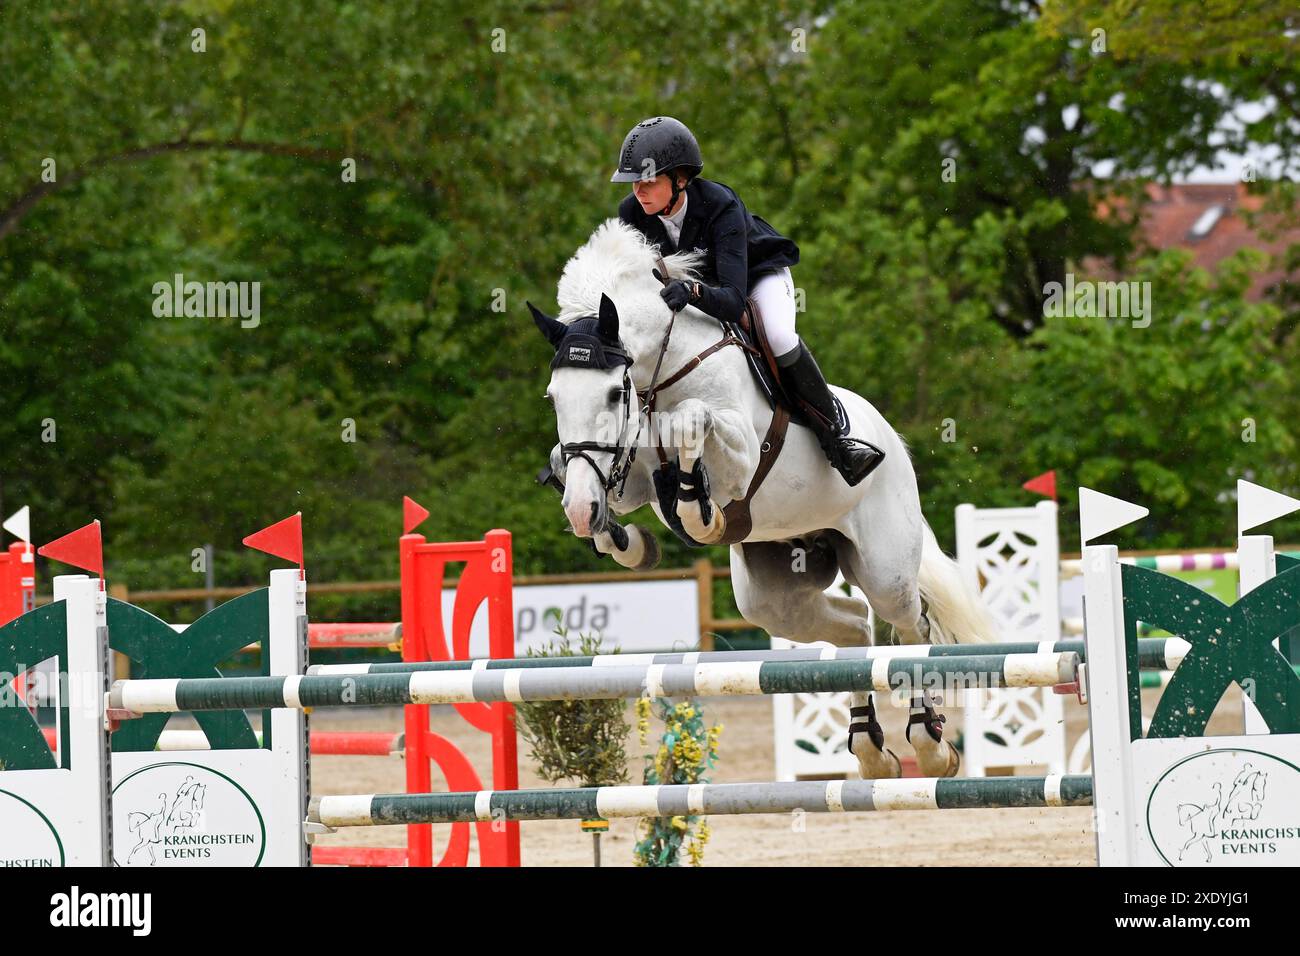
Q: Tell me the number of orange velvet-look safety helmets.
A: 0